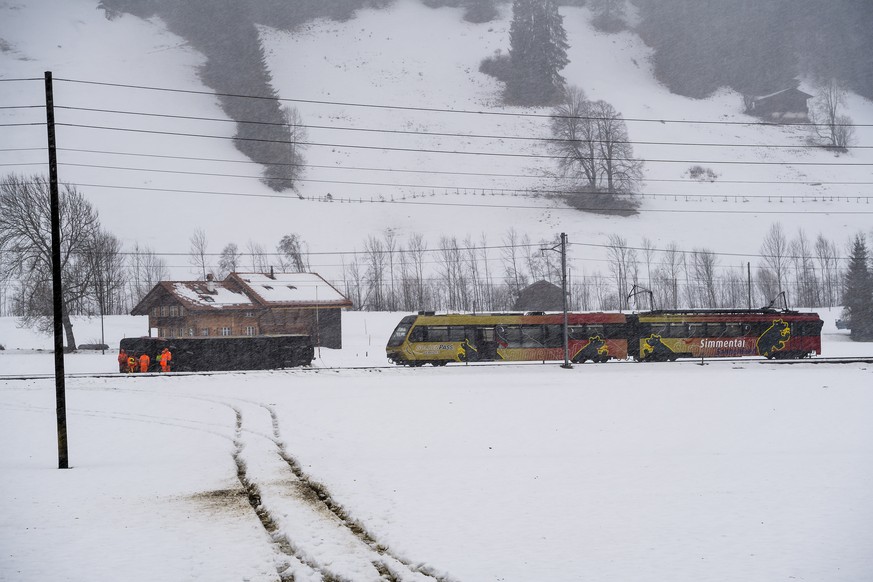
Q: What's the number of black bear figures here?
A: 4